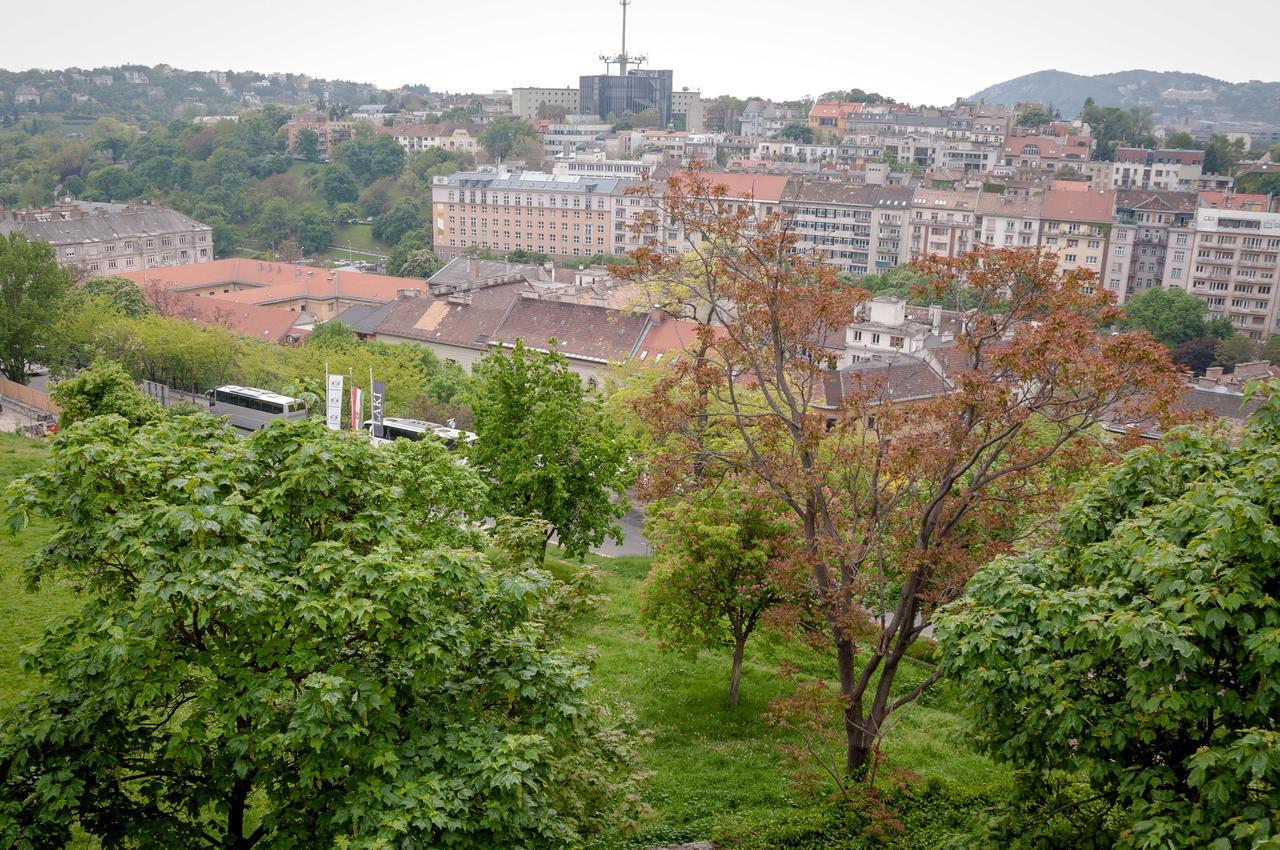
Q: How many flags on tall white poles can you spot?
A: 3